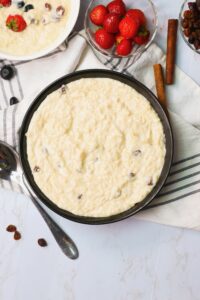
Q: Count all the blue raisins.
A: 0